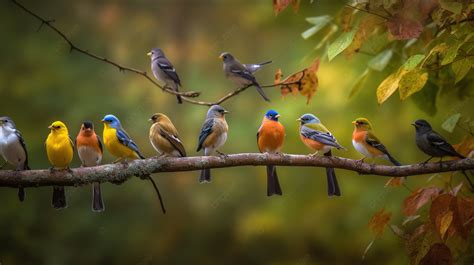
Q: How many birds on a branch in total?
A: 12